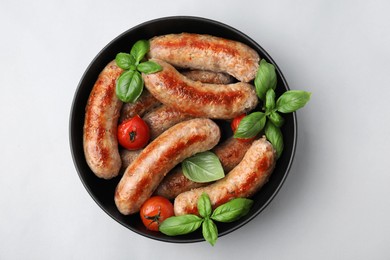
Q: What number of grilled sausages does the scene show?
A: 8